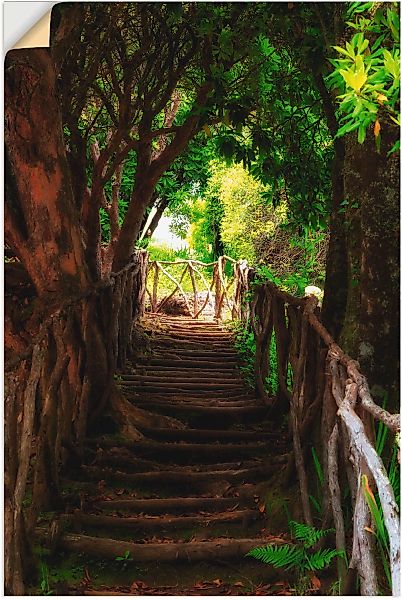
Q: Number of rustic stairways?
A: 1